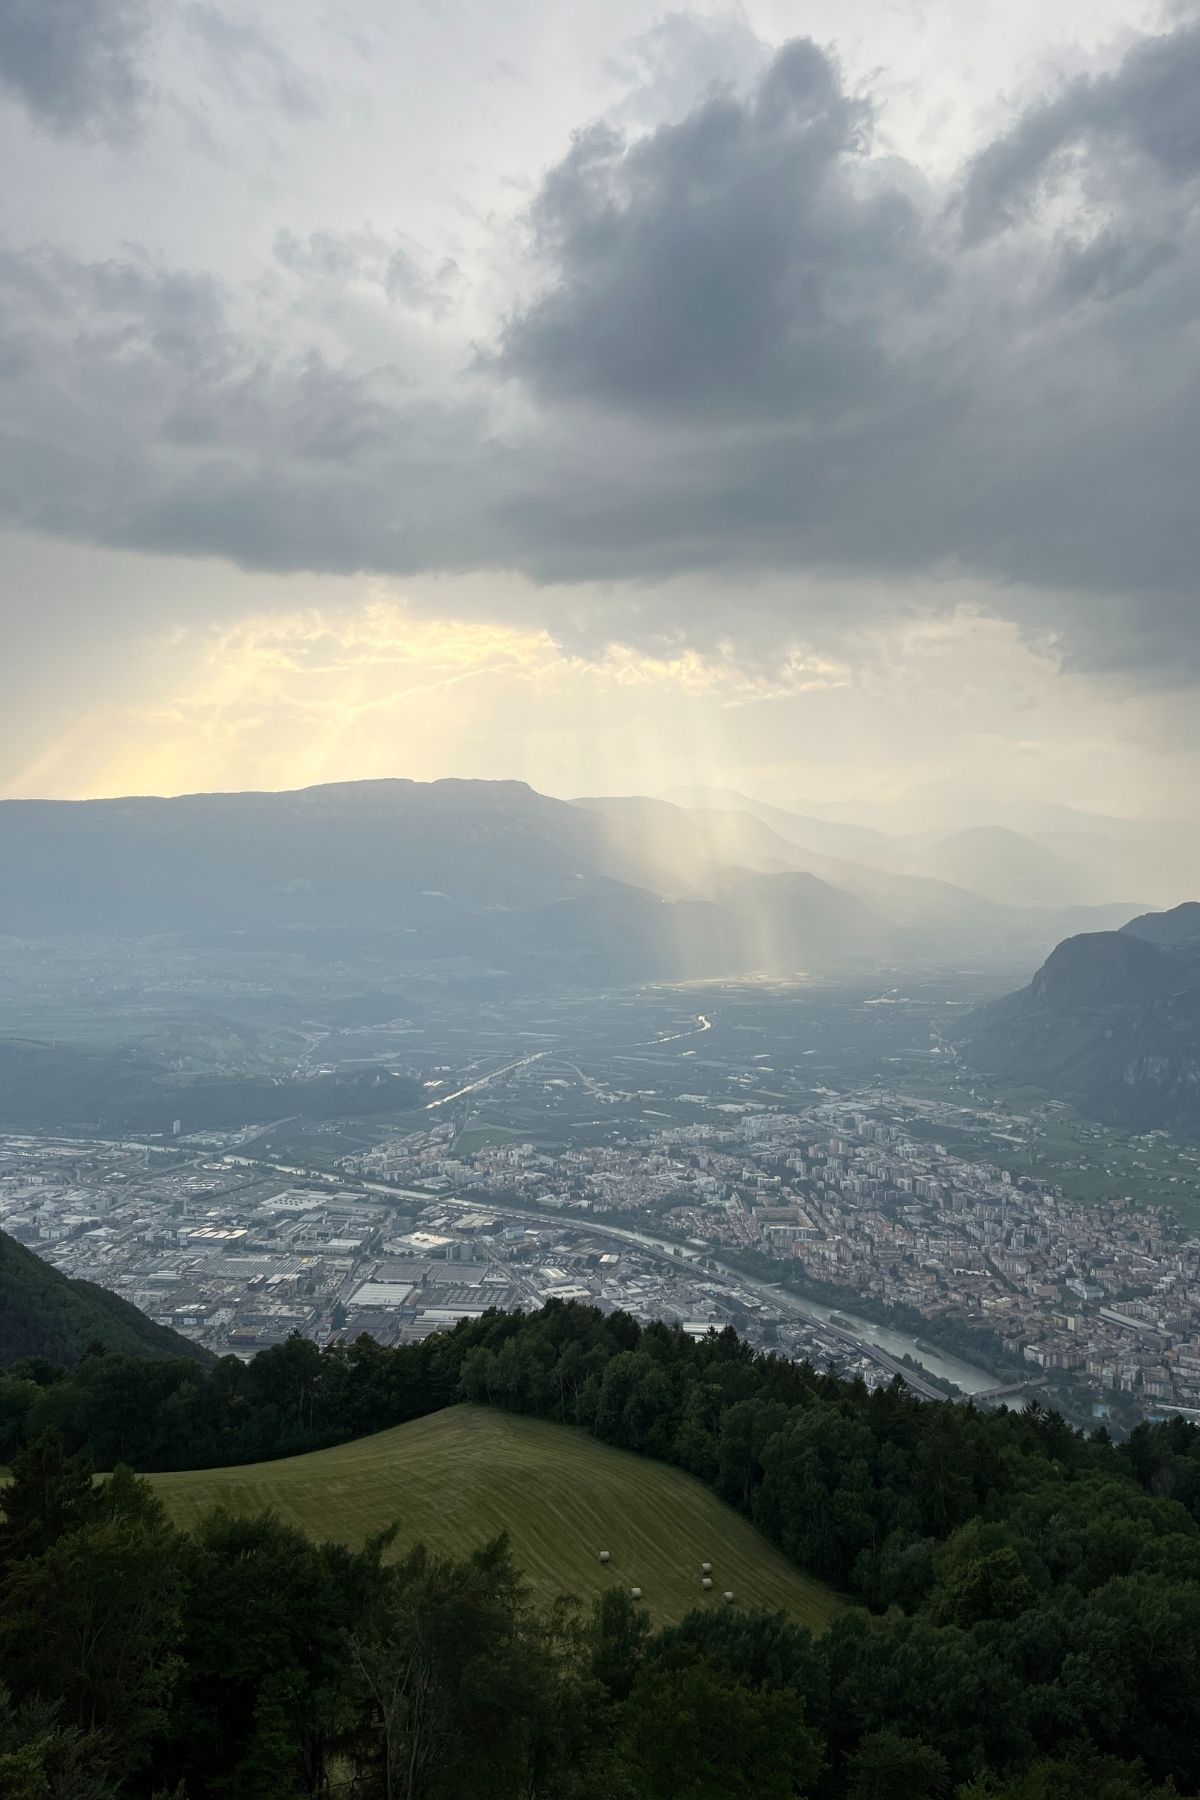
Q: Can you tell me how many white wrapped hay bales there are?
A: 5